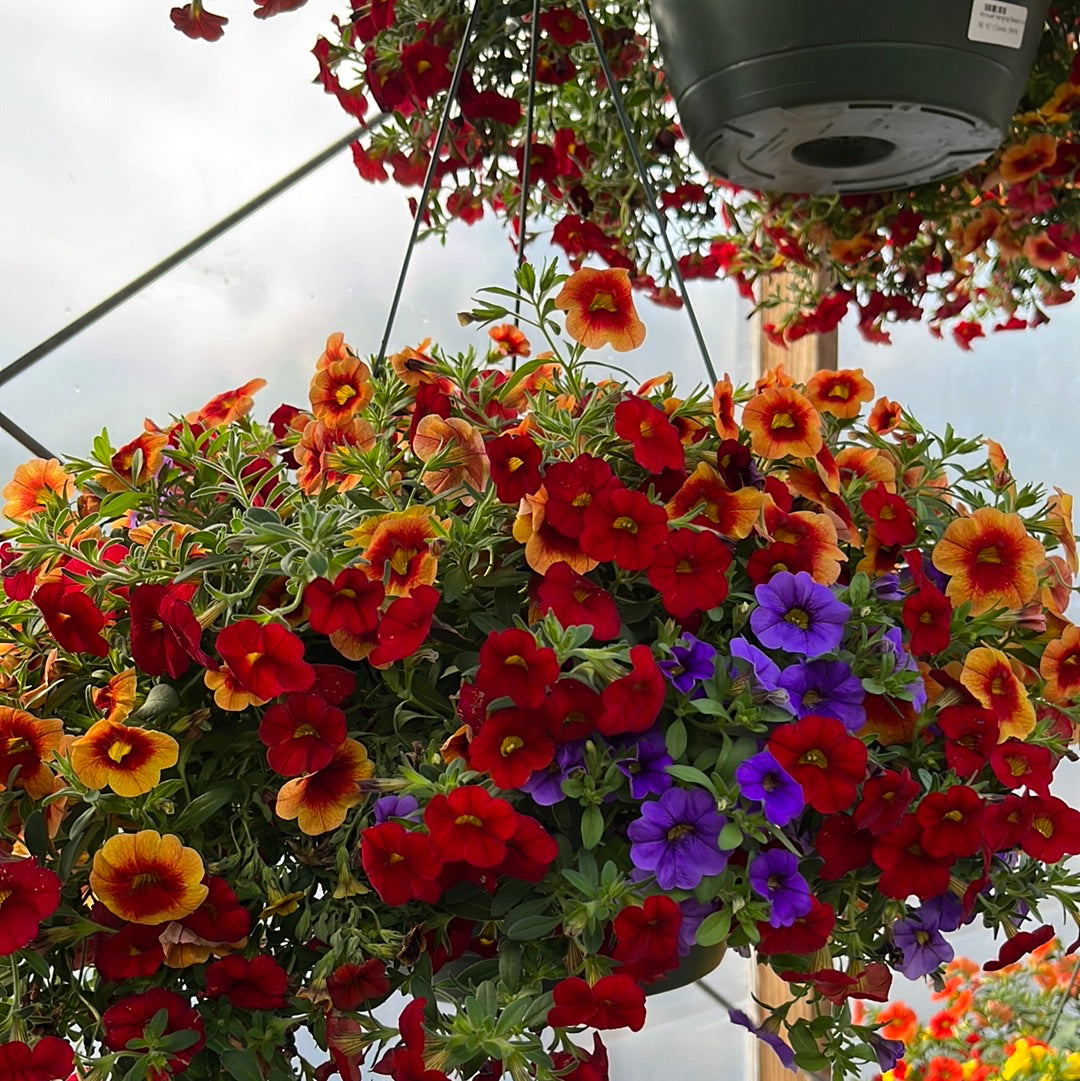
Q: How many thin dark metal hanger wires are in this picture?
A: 3